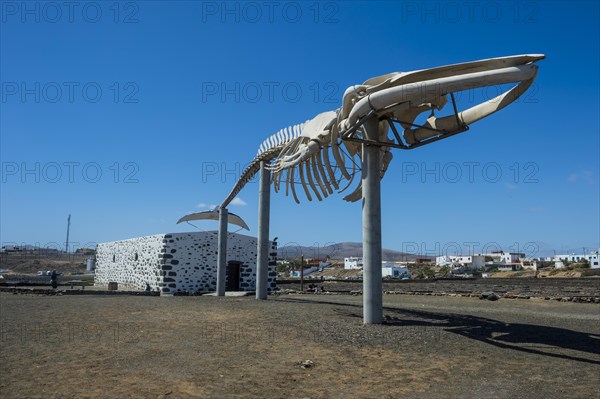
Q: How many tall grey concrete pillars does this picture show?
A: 3